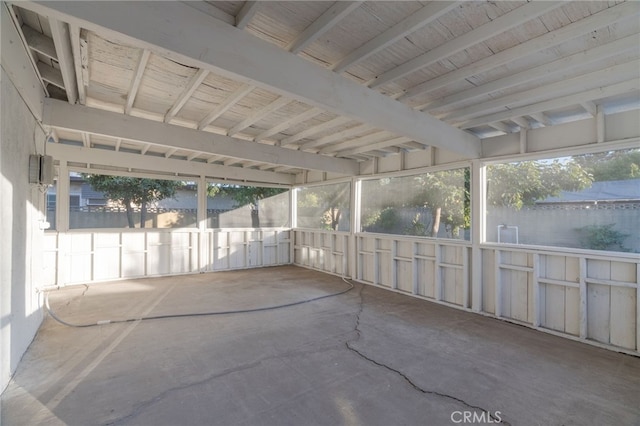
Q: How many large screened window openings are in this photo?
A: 5